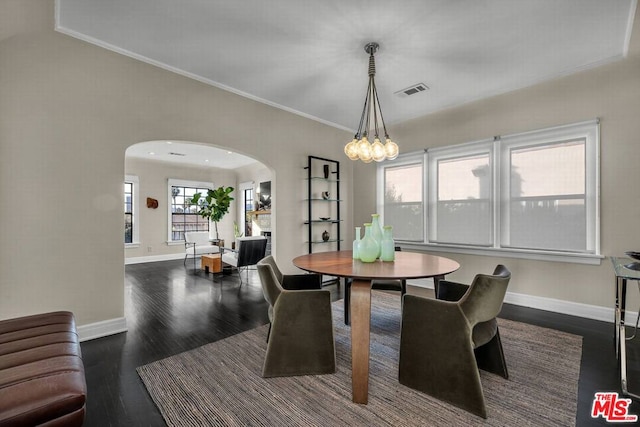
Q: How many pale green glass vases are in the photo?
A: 4